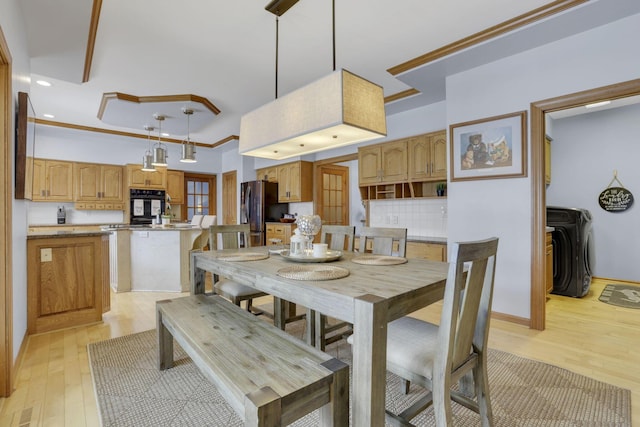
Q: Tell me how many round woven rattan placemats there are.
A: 3